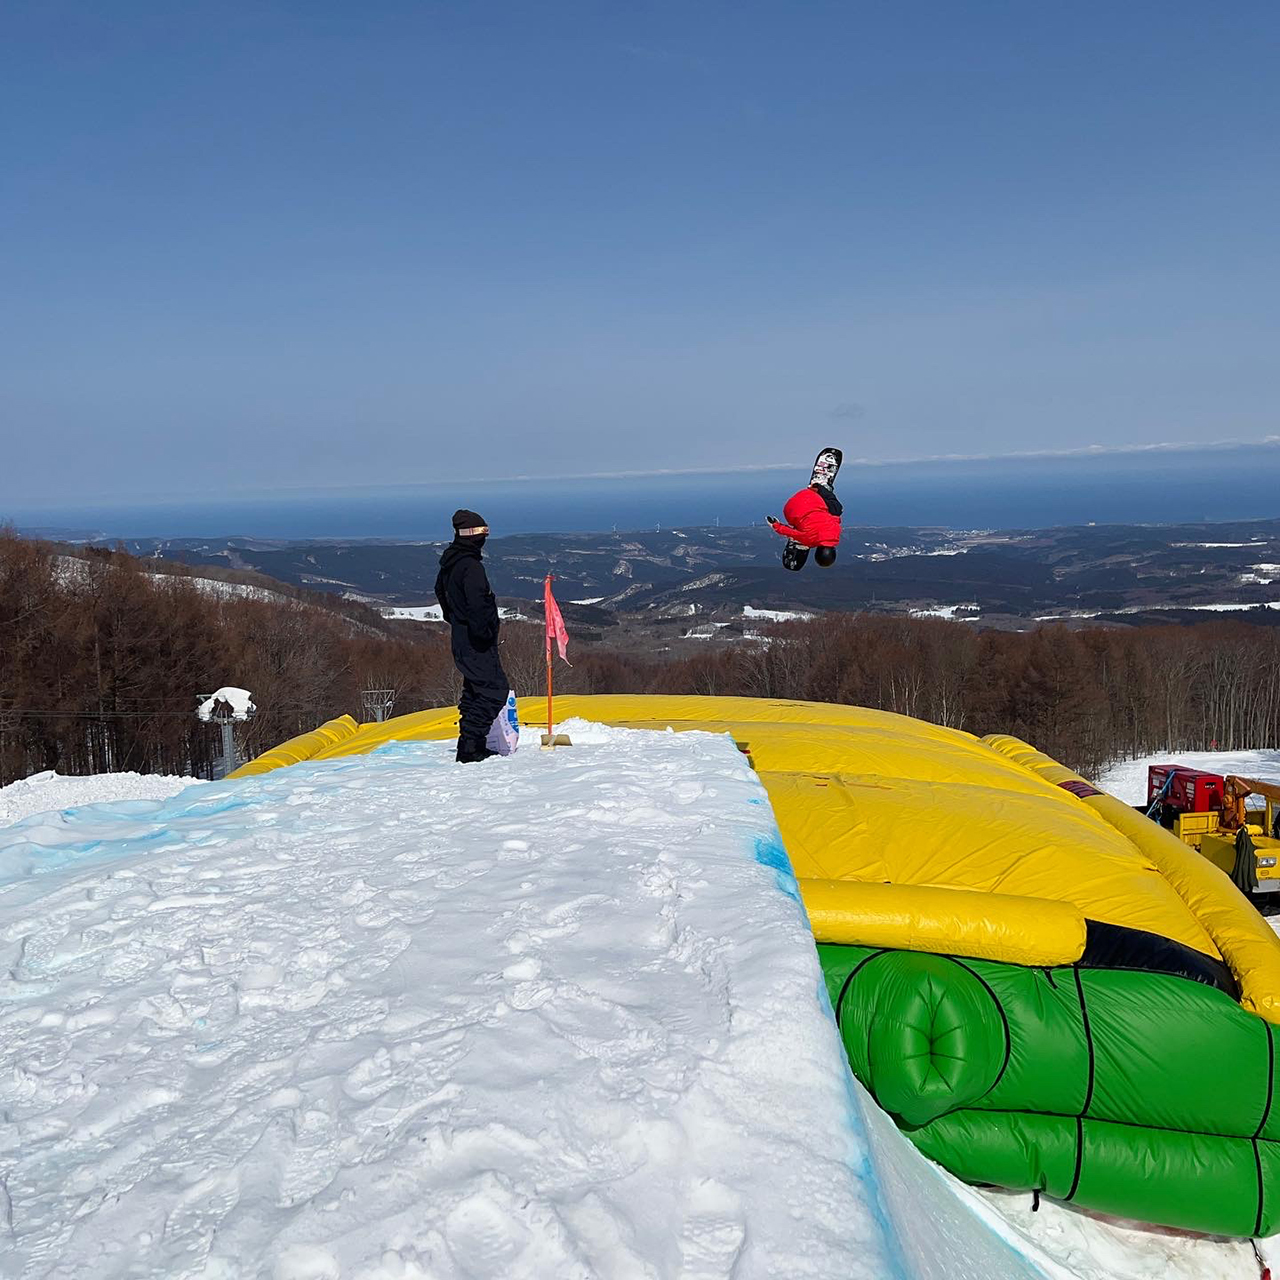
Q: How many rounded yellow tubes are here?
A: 3